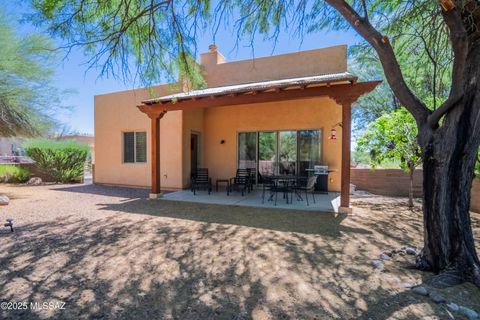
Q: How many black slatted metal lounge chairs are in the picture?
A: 2